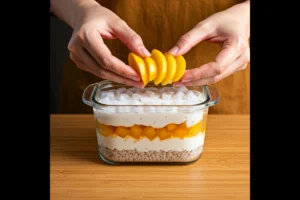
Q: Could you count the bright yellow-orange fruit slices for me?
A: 5